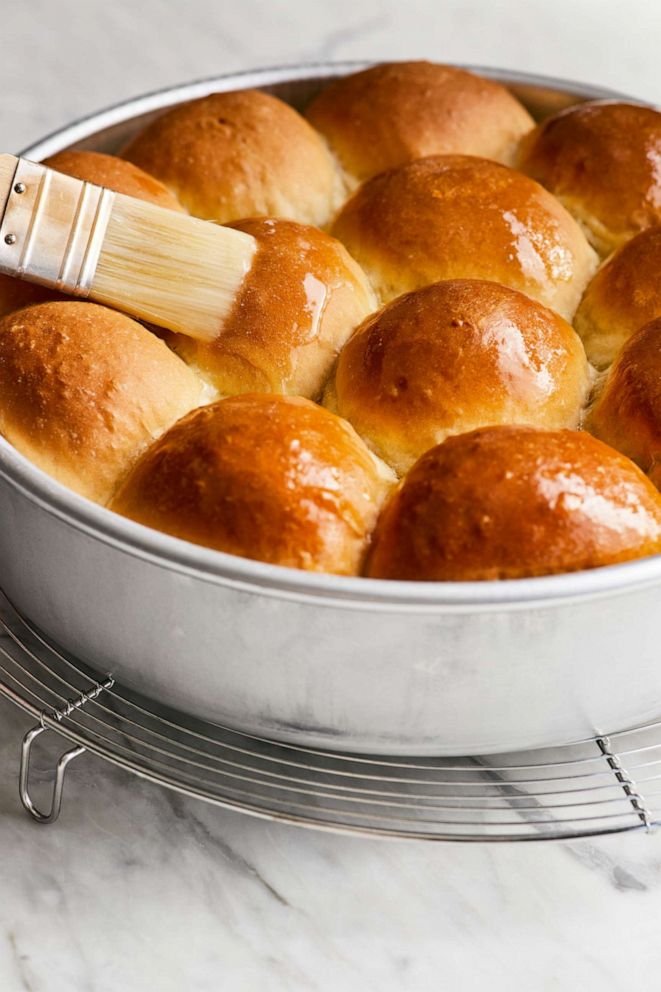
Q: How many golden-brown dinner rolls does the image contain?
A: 12